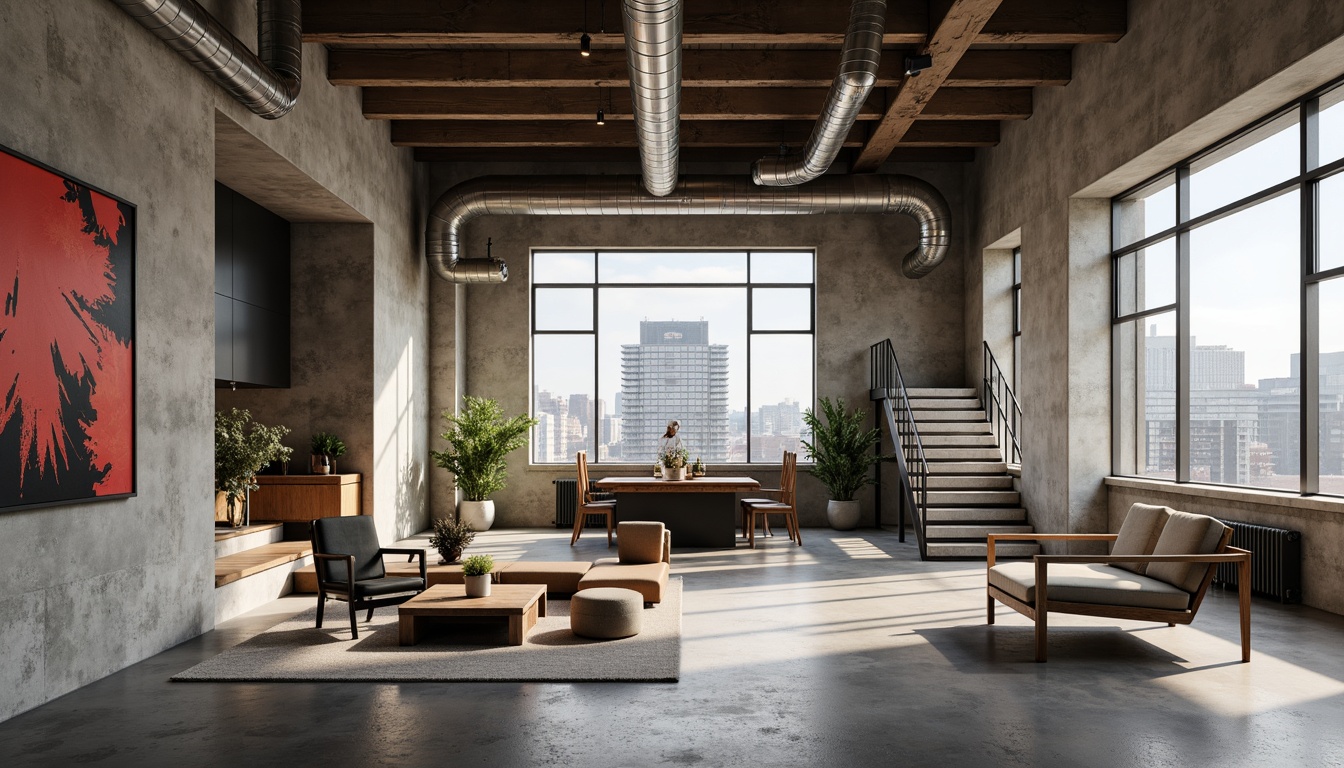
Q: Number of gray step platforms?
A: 12